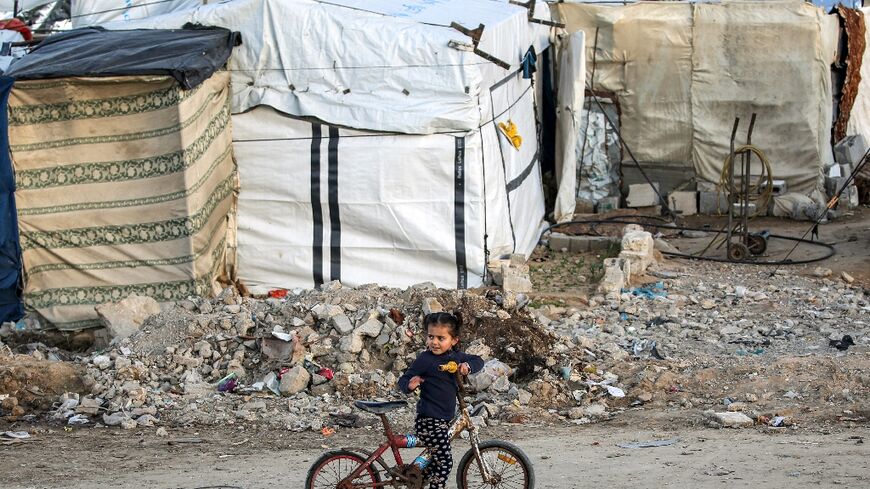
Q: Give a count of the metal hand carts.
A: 1